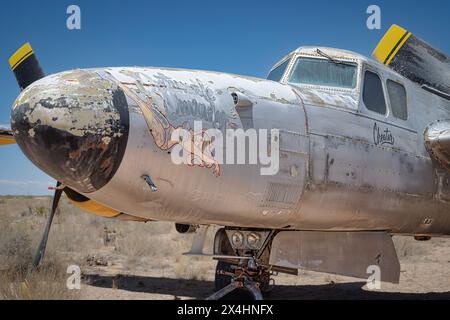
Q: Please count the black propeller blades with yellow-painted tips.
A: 2